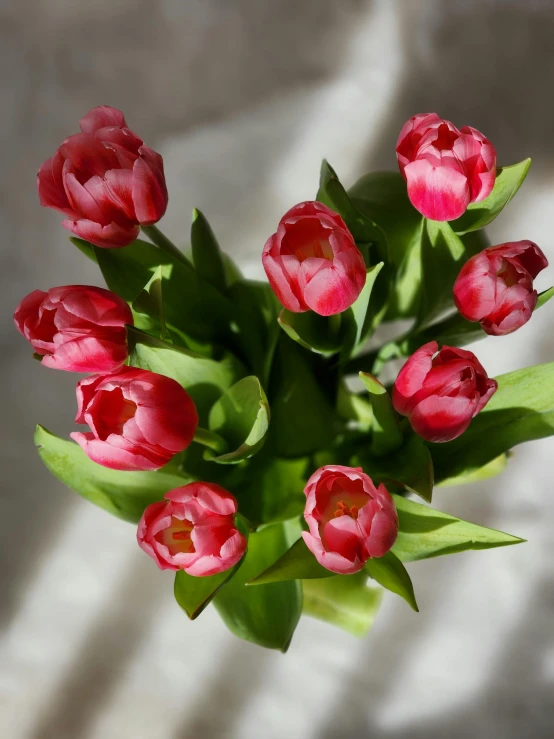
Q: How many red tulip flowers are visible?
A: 9